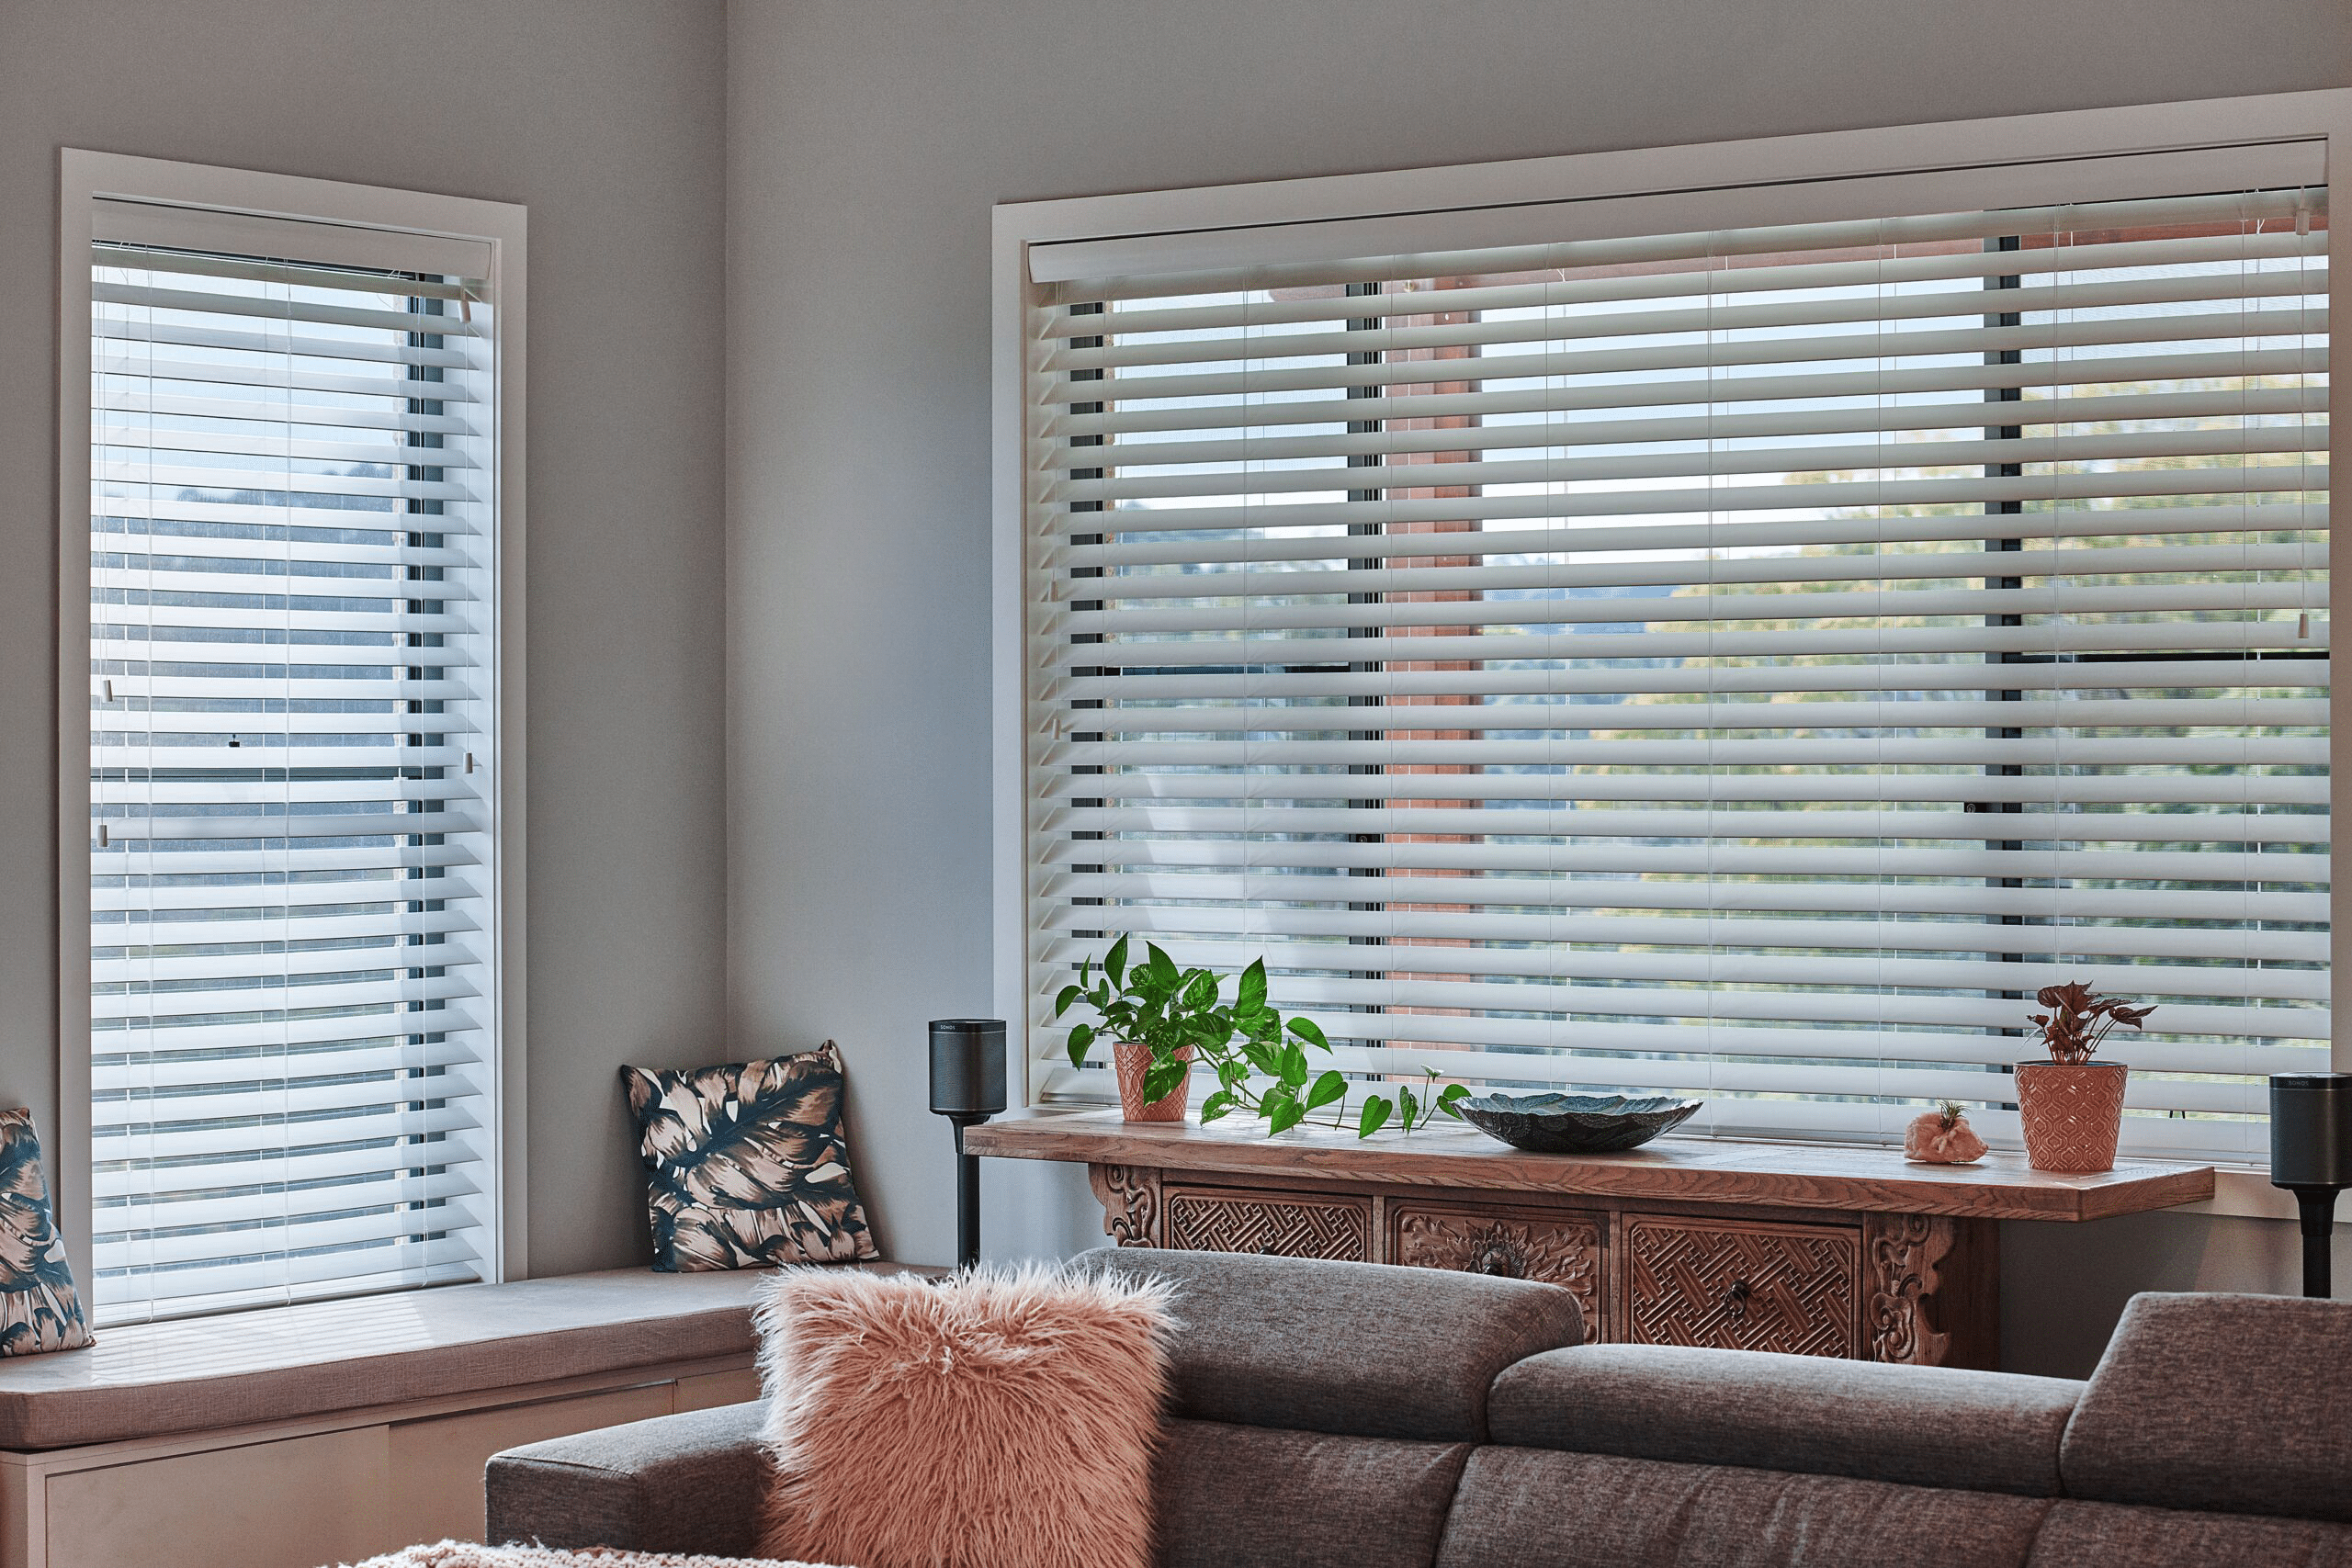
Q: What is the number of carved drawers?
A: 3